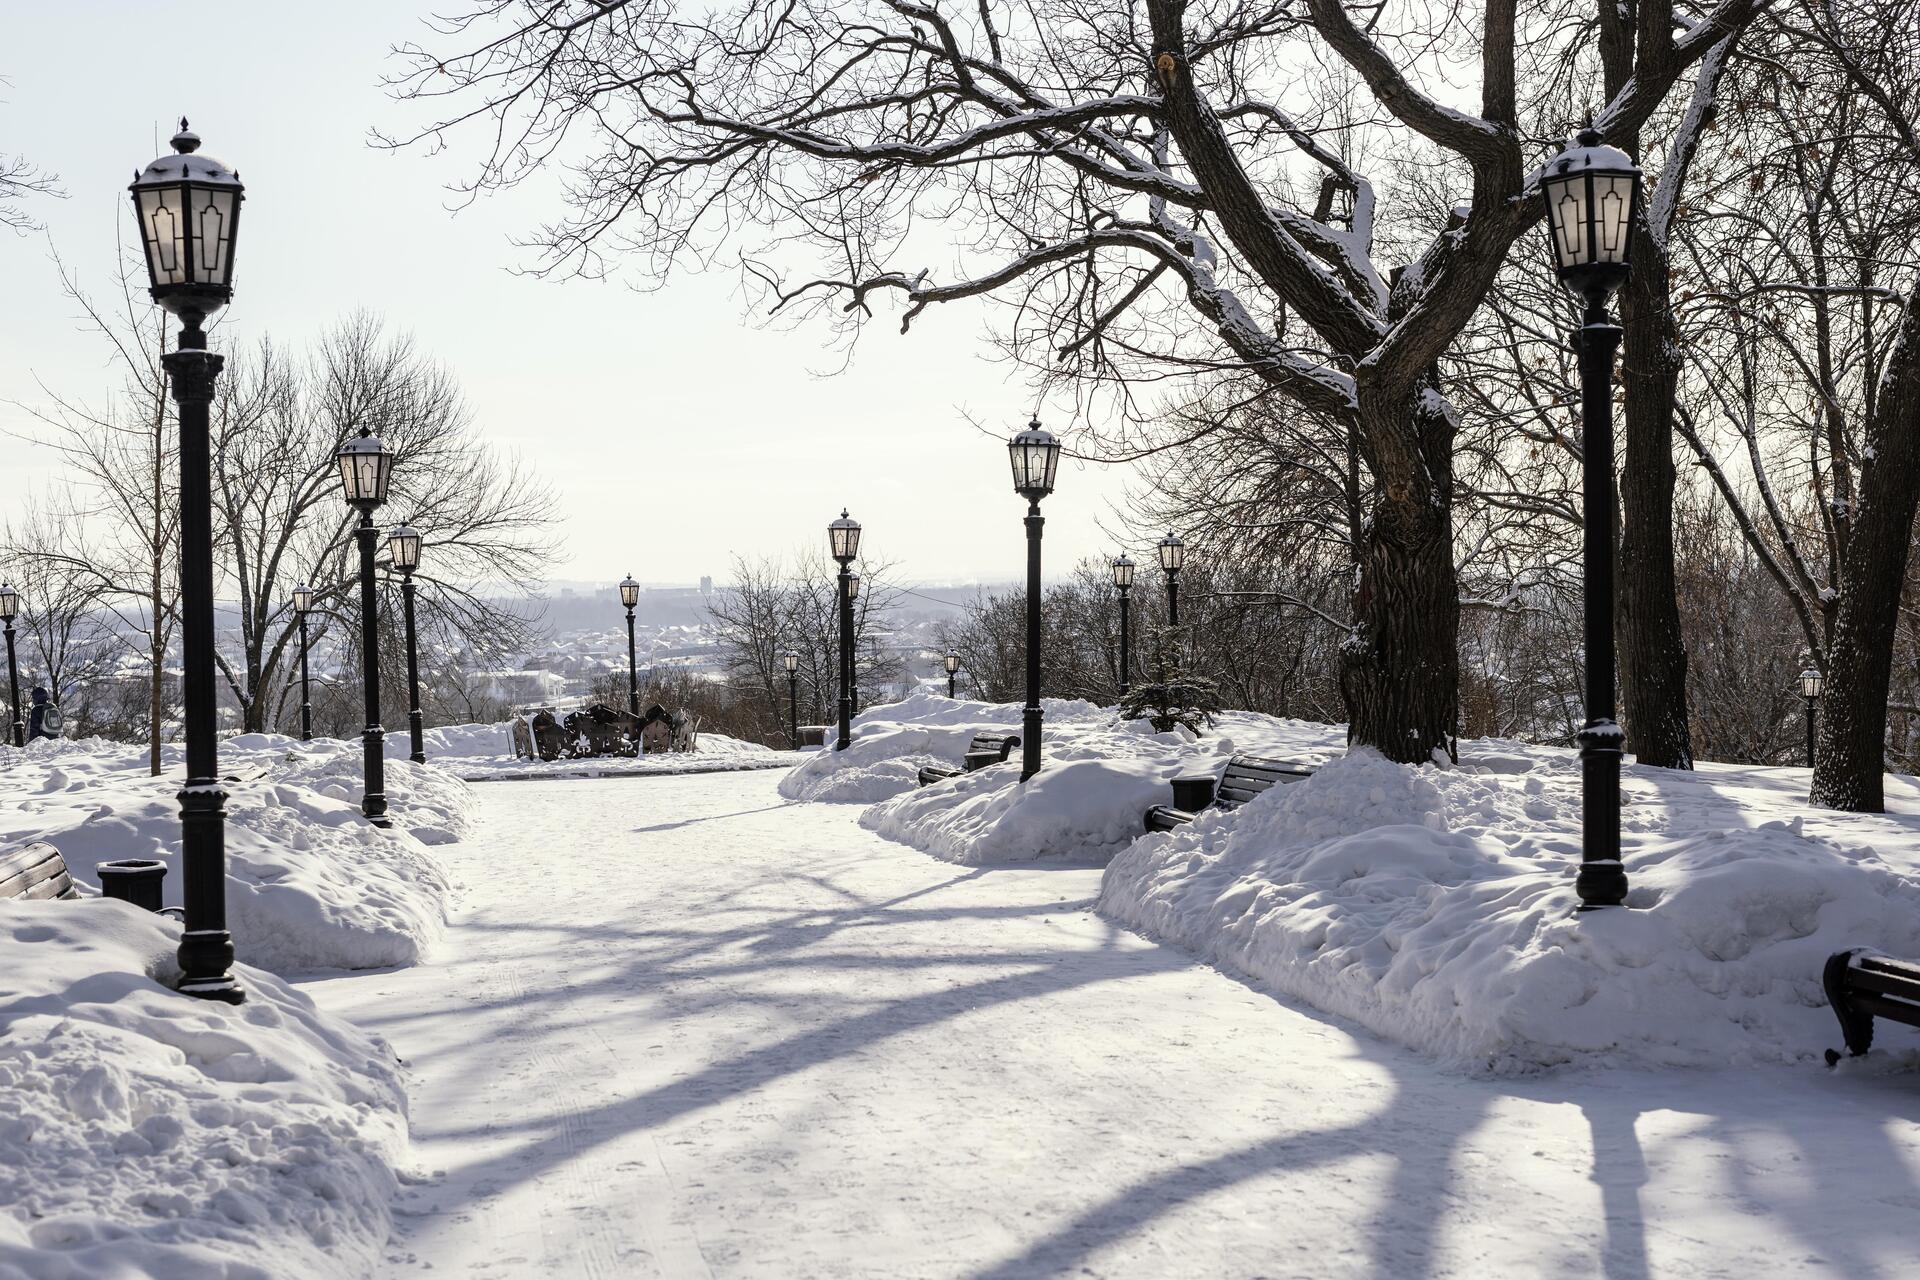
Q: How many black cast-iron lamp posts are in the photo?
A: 15